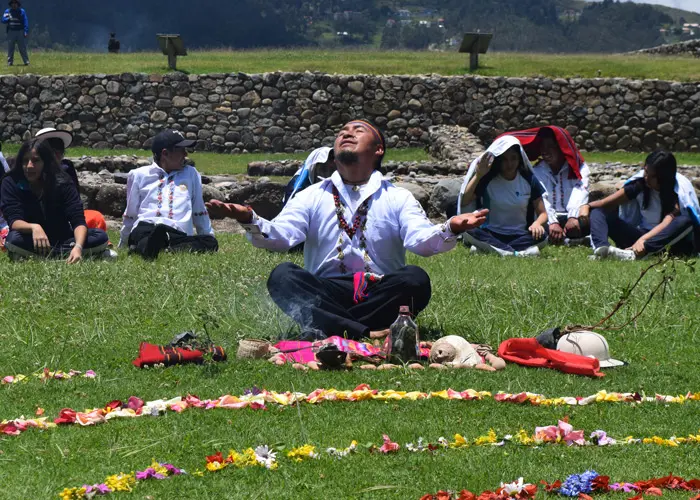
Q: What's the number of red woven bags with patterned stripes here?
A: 1